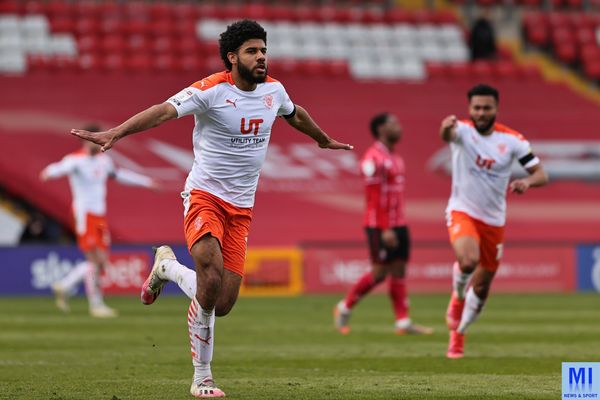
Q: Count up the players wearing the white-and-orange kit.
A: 3